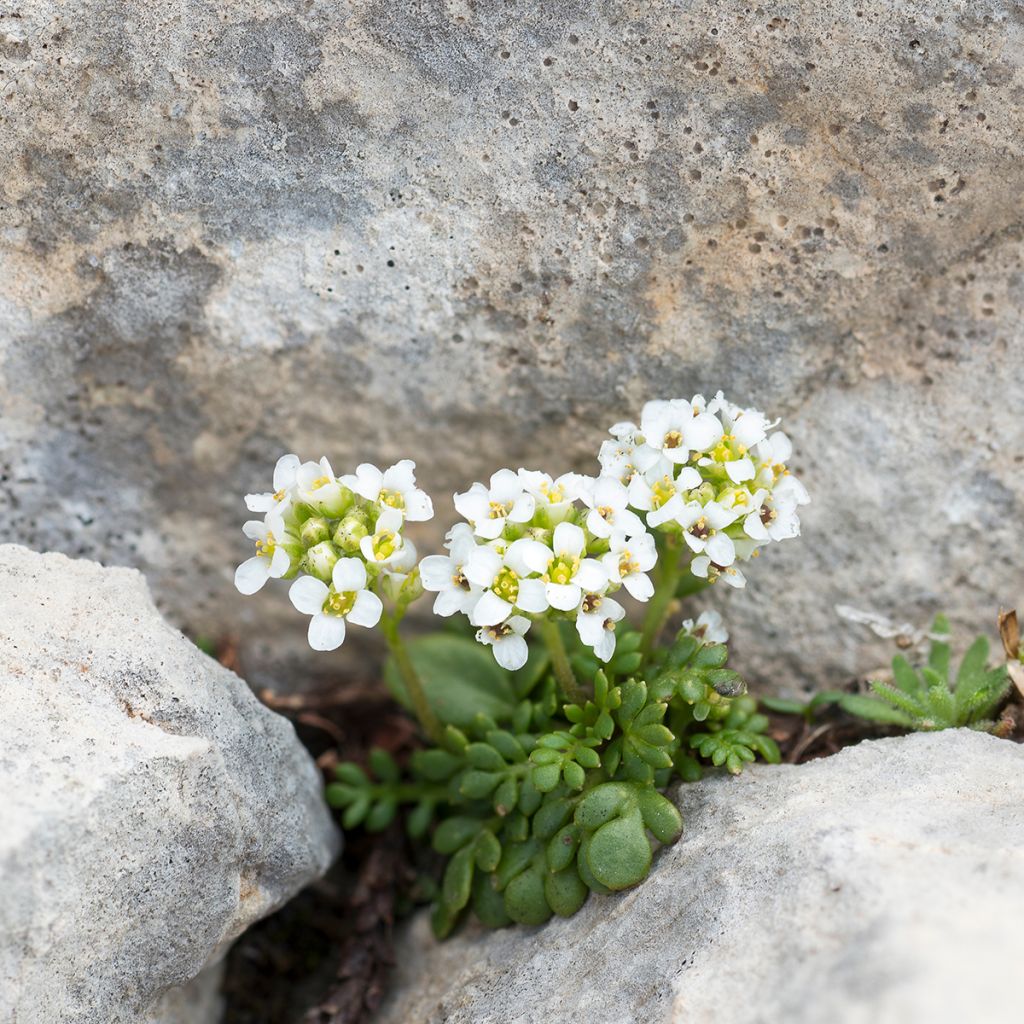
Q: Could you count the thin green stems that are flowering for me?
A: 3